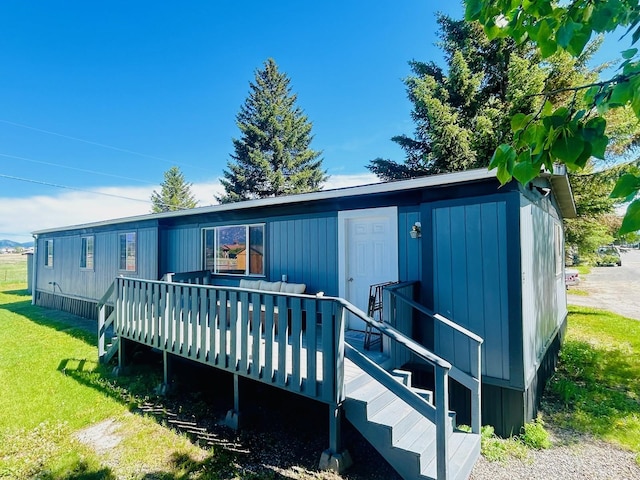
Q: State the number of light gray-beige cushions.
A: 3